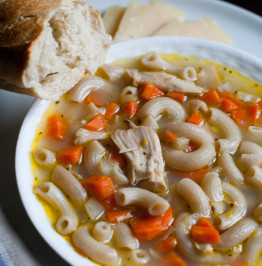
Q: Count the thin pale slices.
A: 3